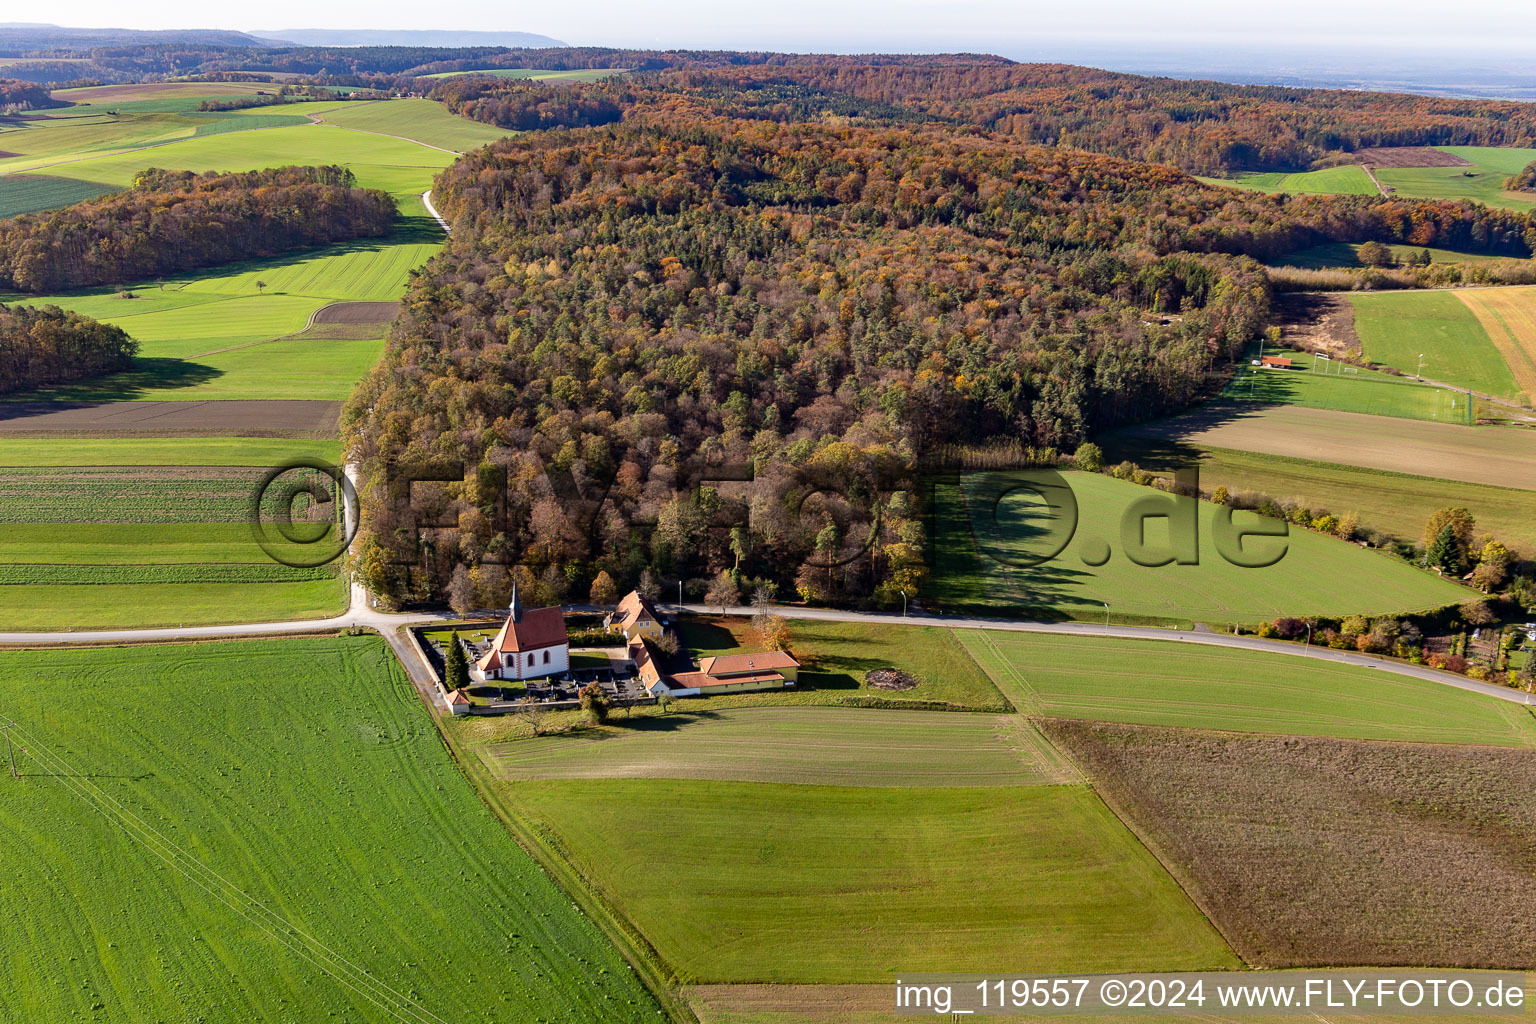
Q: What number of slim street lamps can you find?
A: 4